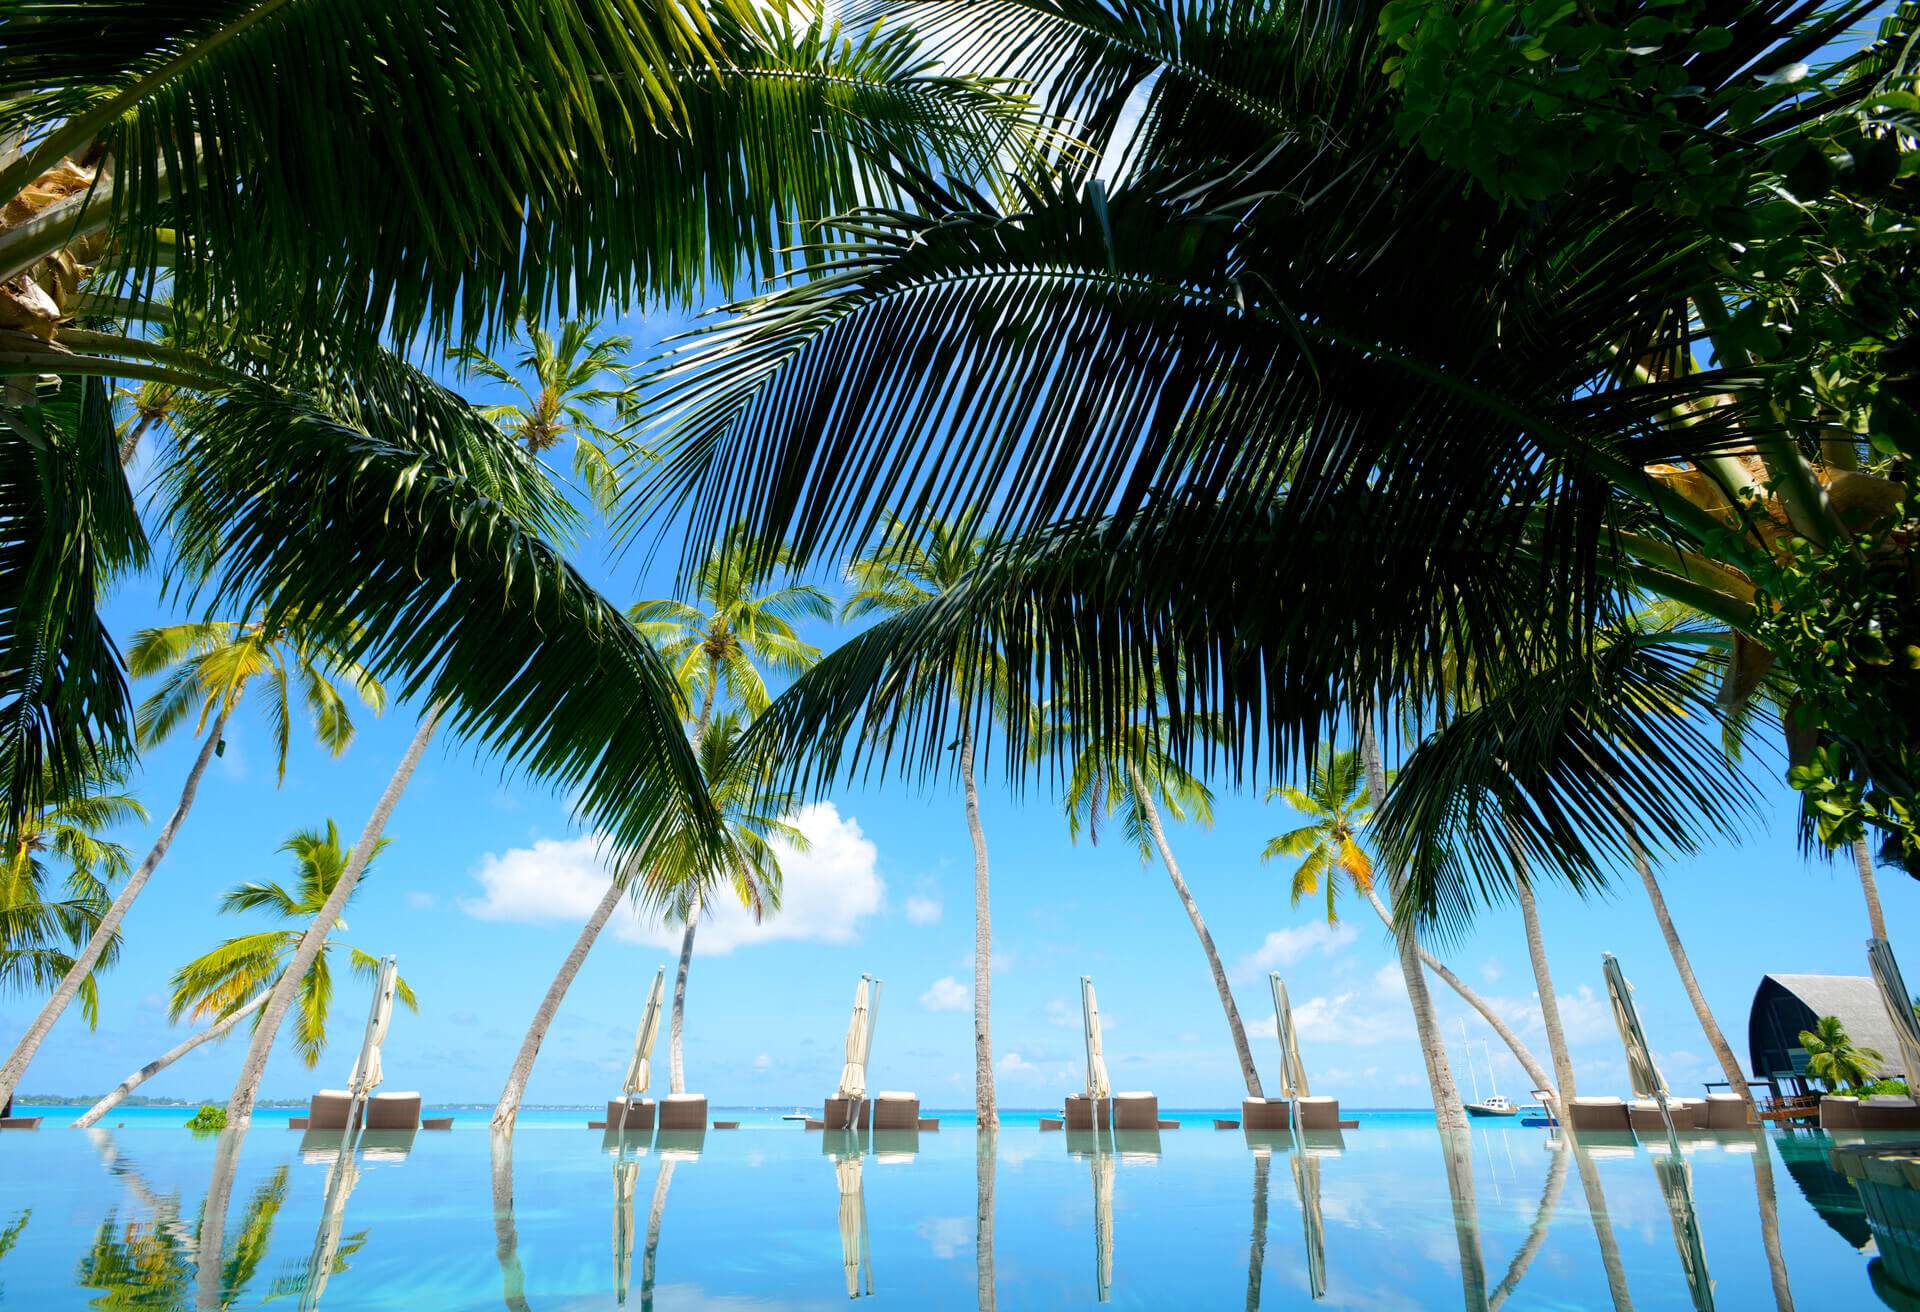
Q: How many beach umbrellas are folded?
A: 7